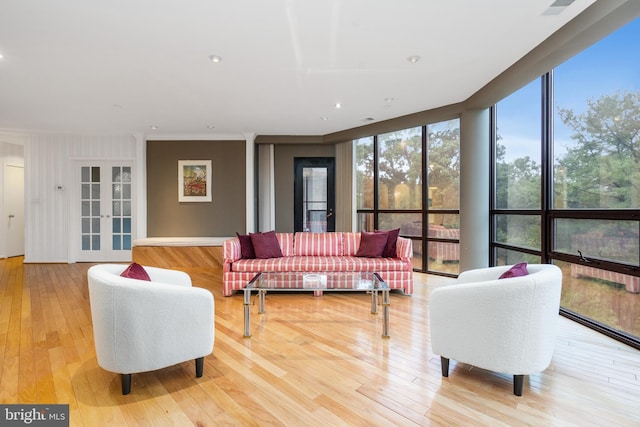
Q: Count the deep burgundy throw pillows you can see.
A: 6